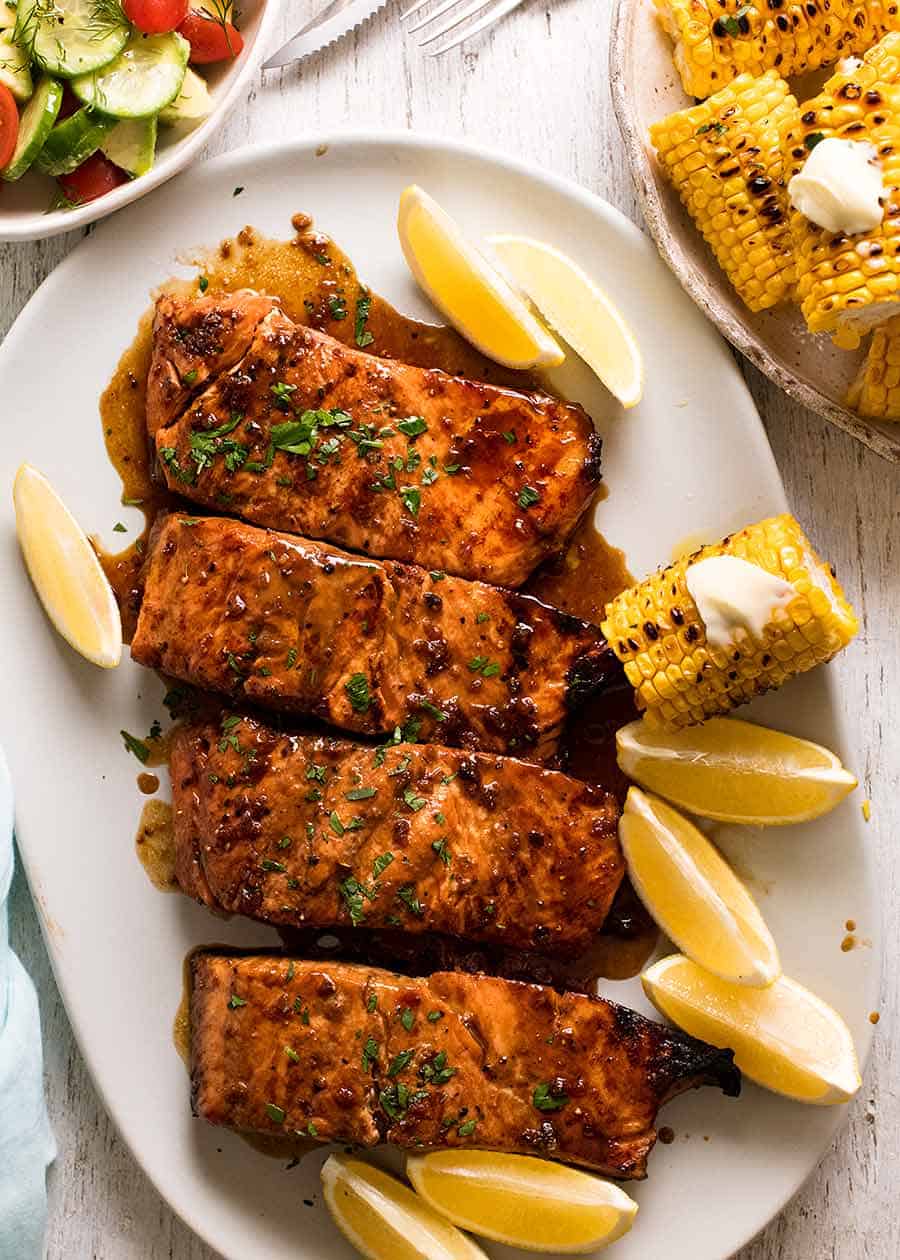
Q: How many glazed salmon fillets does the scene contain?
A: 4